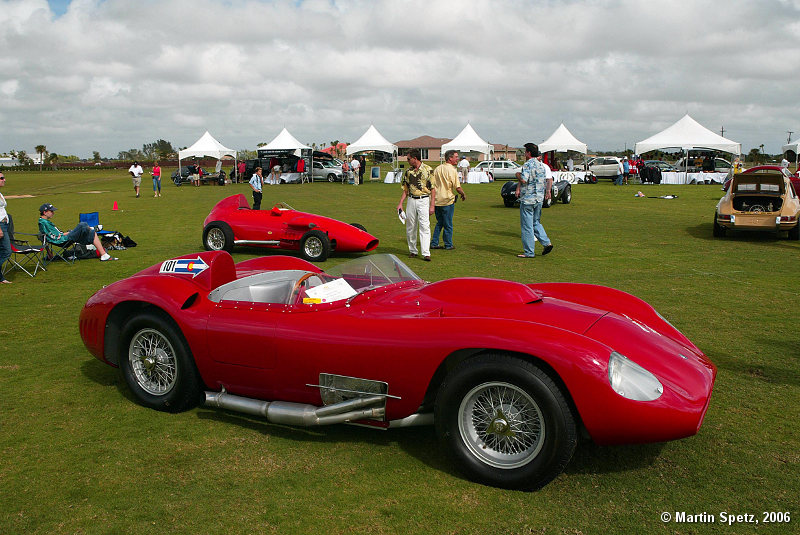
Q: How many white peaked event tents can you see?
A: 7